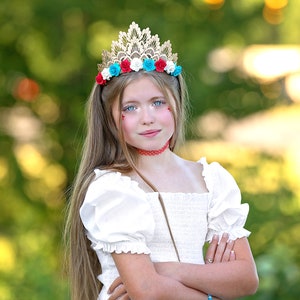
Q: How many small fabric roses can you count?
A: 9